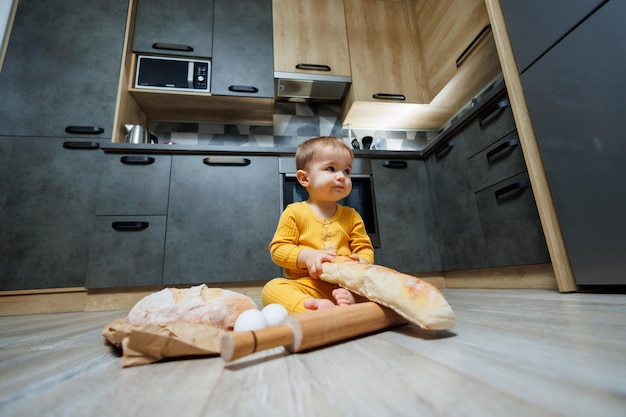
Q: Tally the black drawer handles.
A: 15